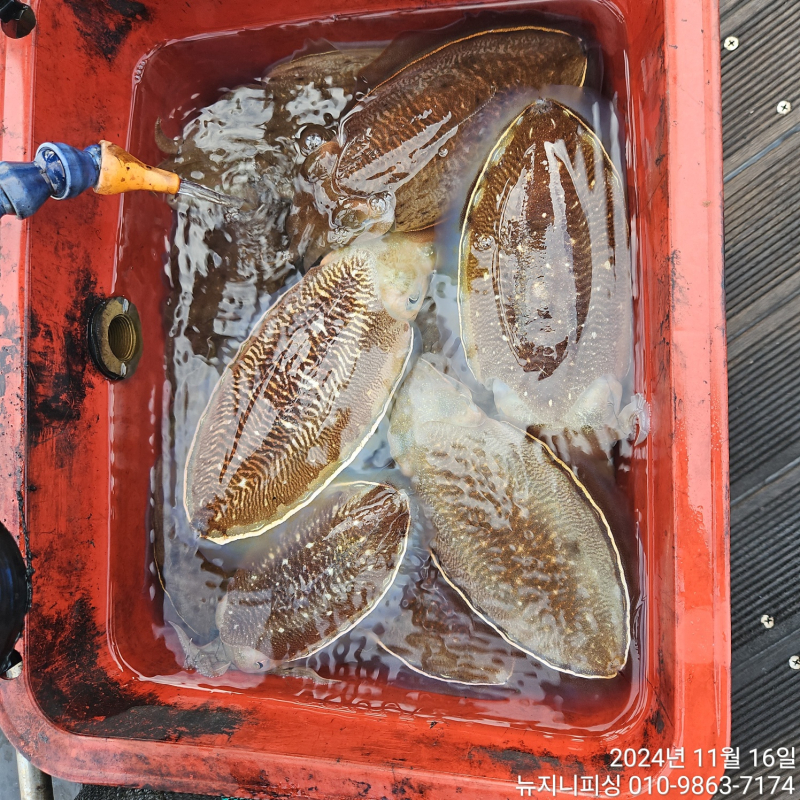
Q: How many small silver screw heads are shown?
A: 4